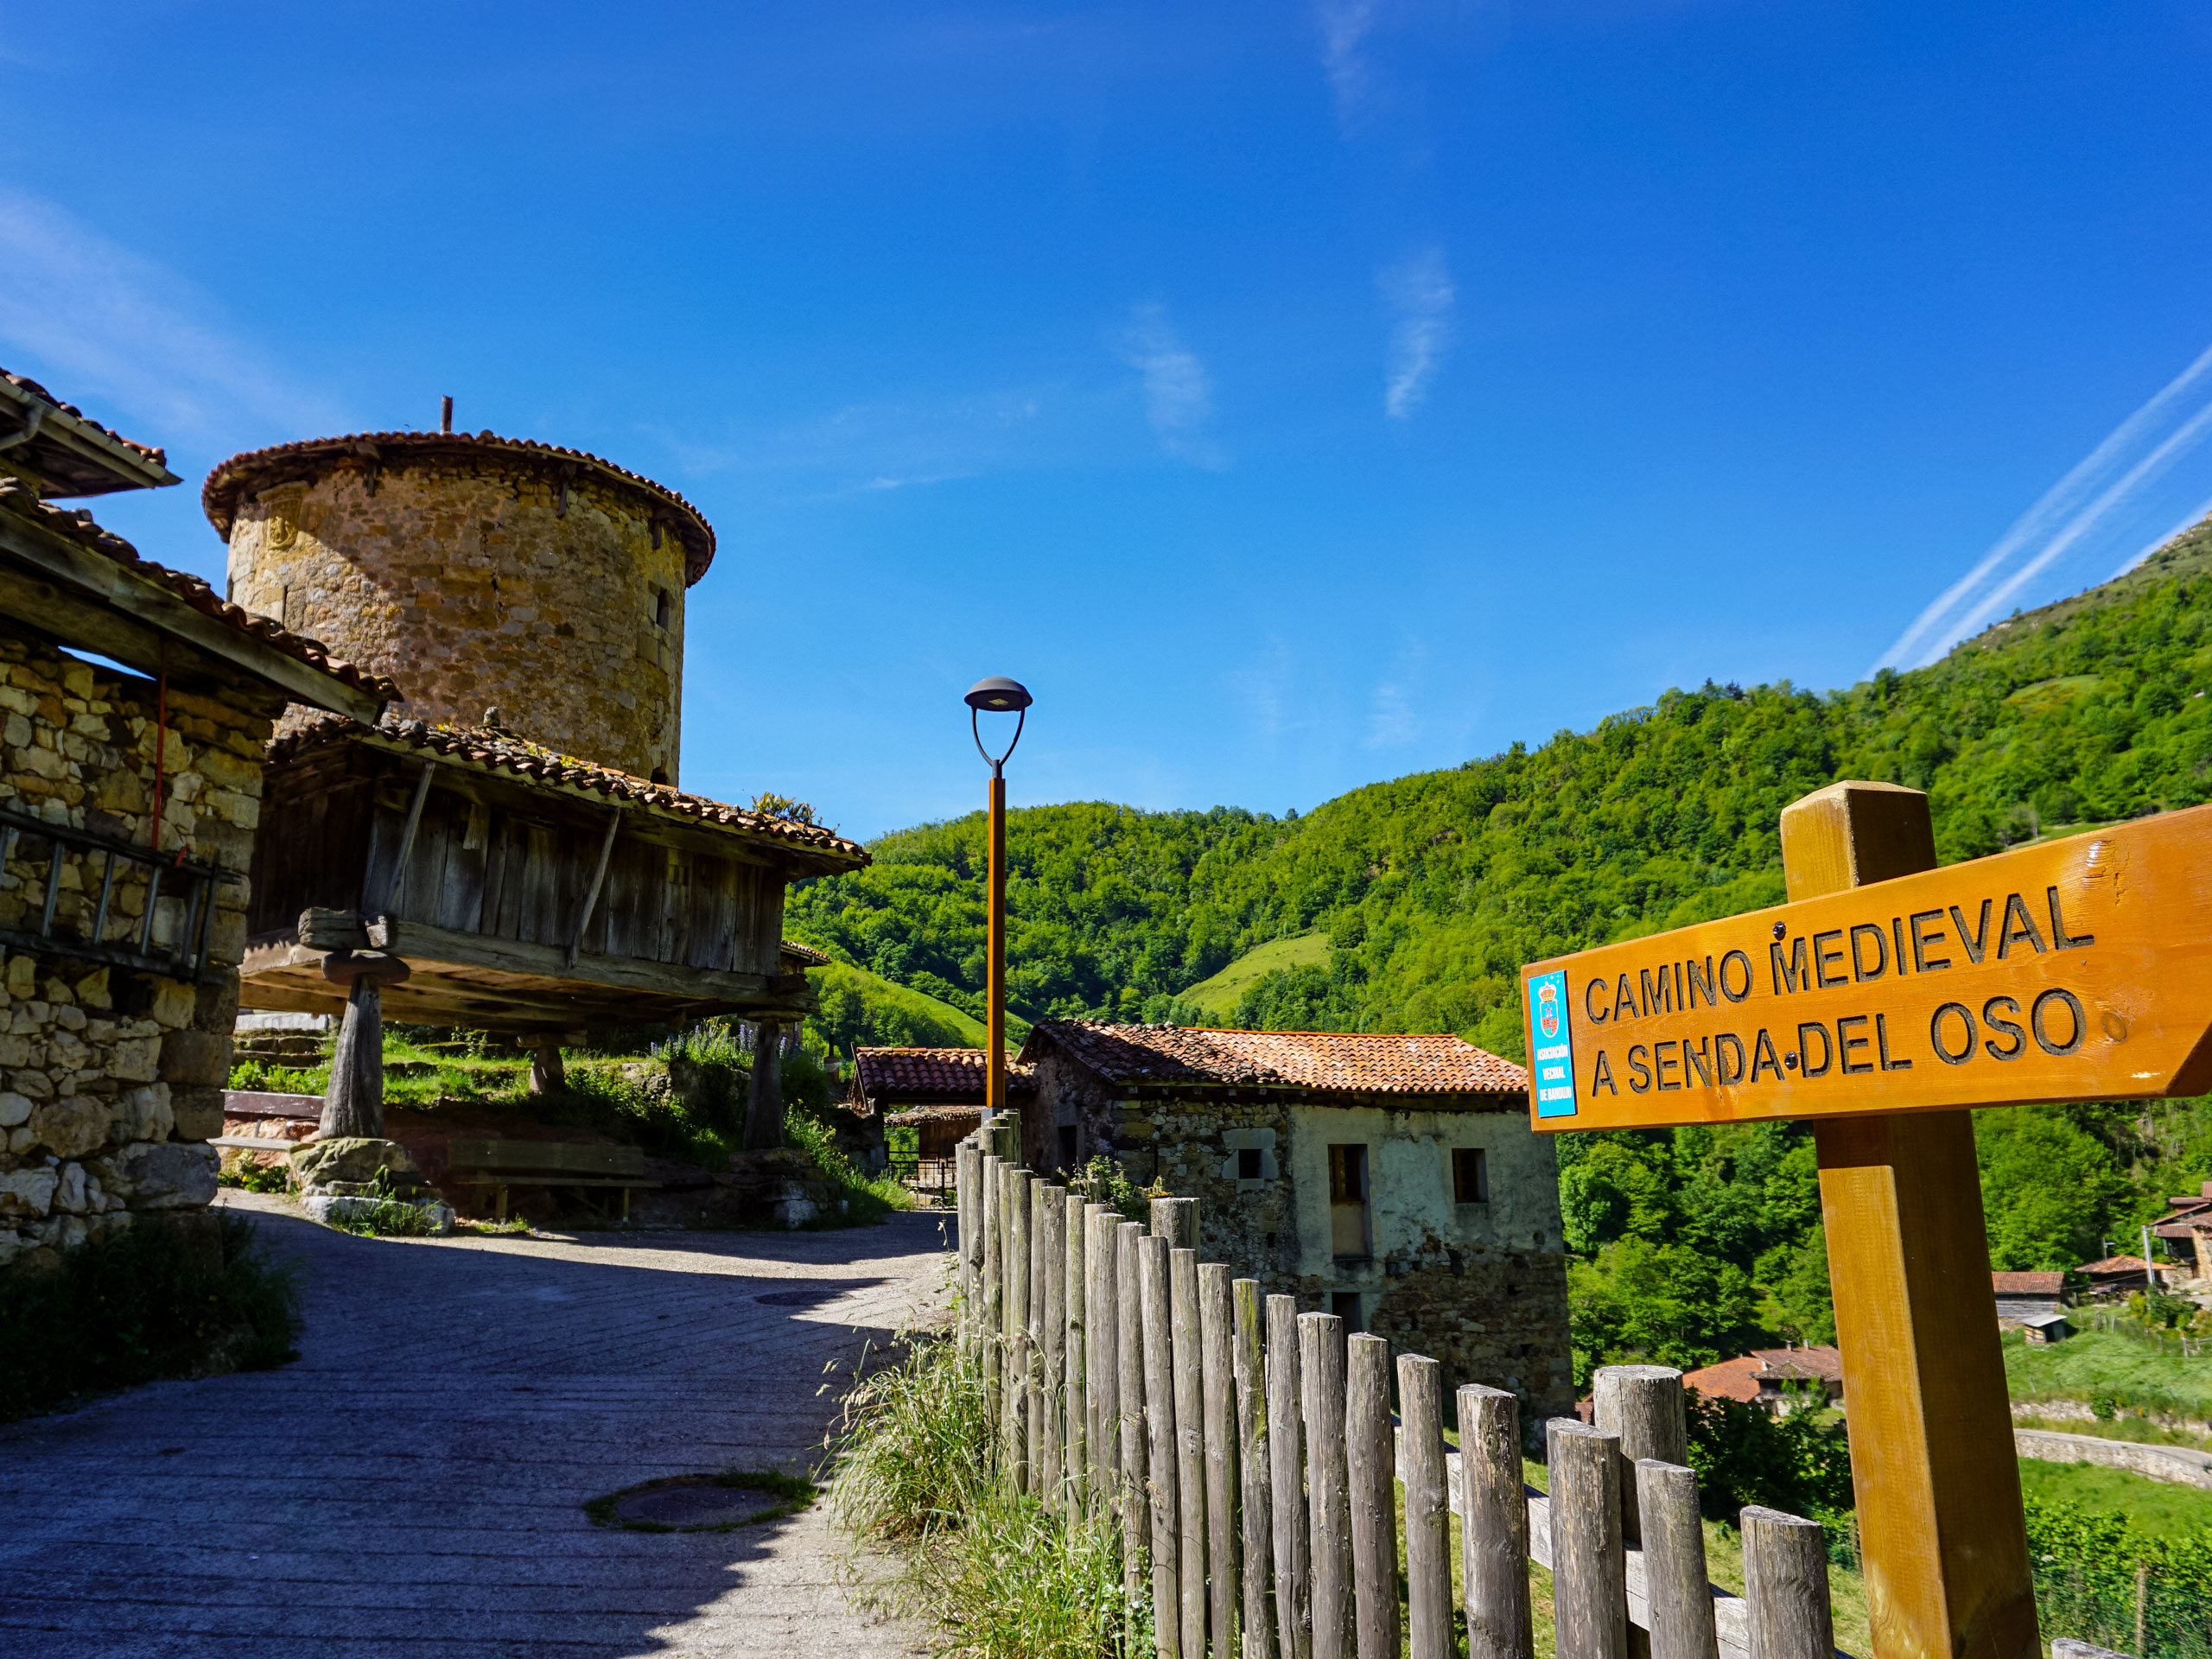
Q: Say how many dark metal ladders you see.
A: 1